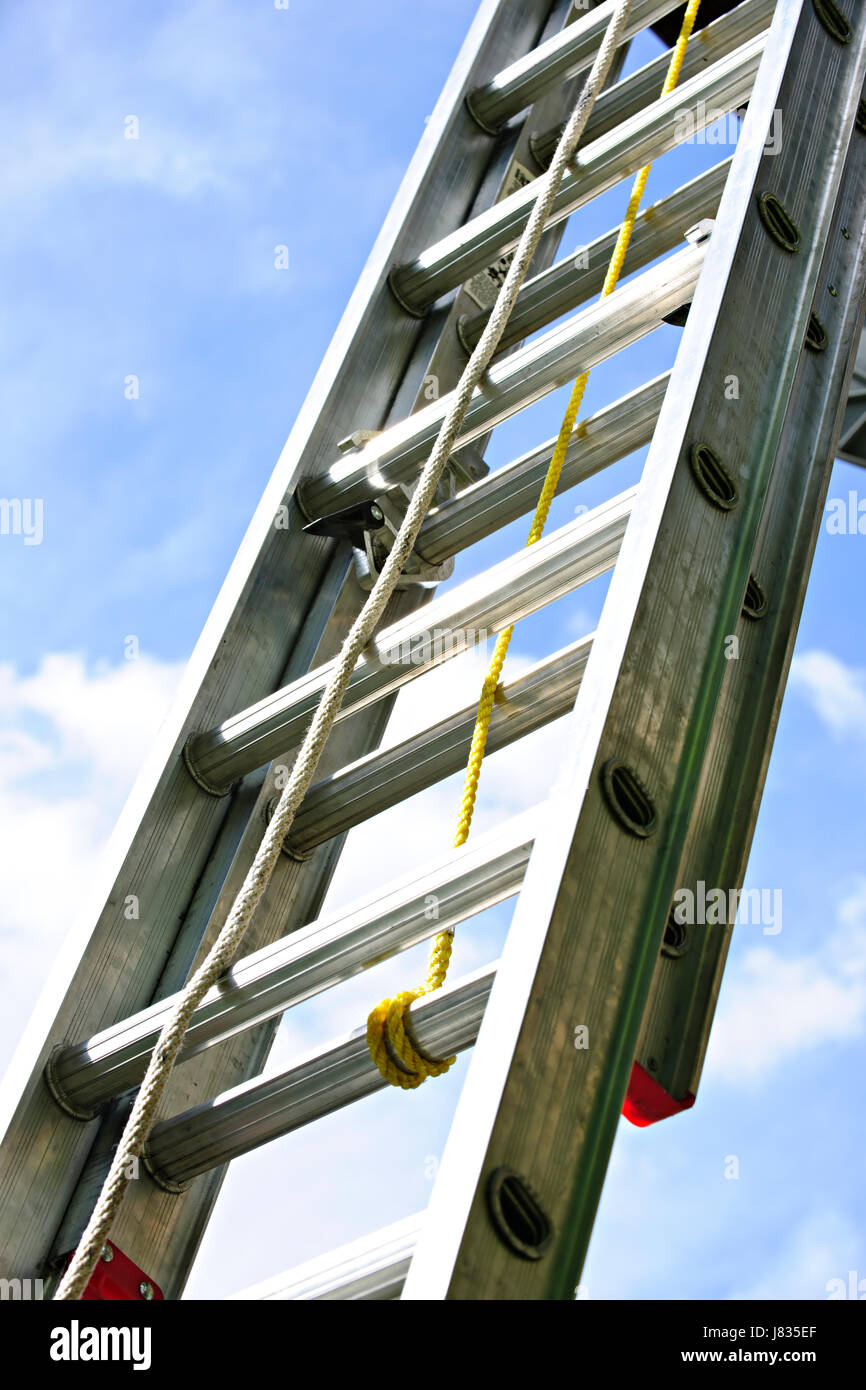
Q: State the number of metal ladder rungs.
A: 11